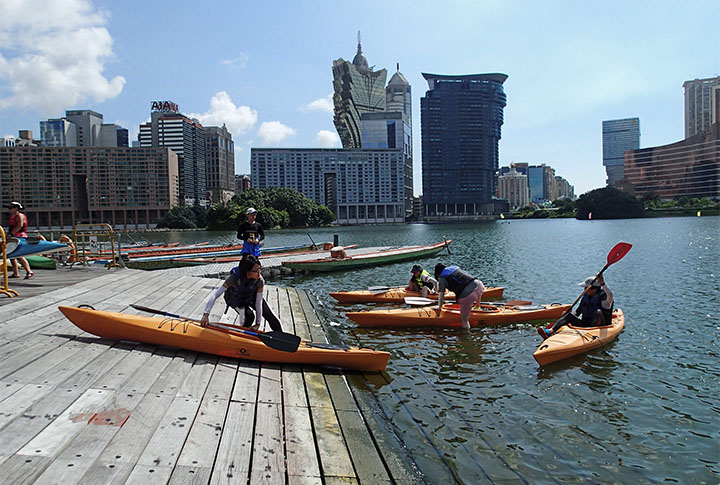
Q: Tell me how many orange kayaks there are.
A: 4